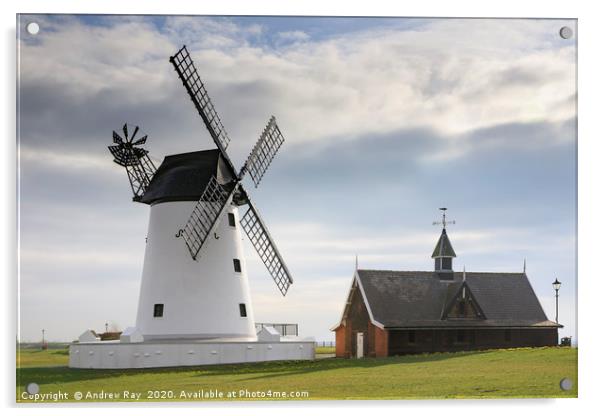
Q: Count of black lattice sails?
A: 4